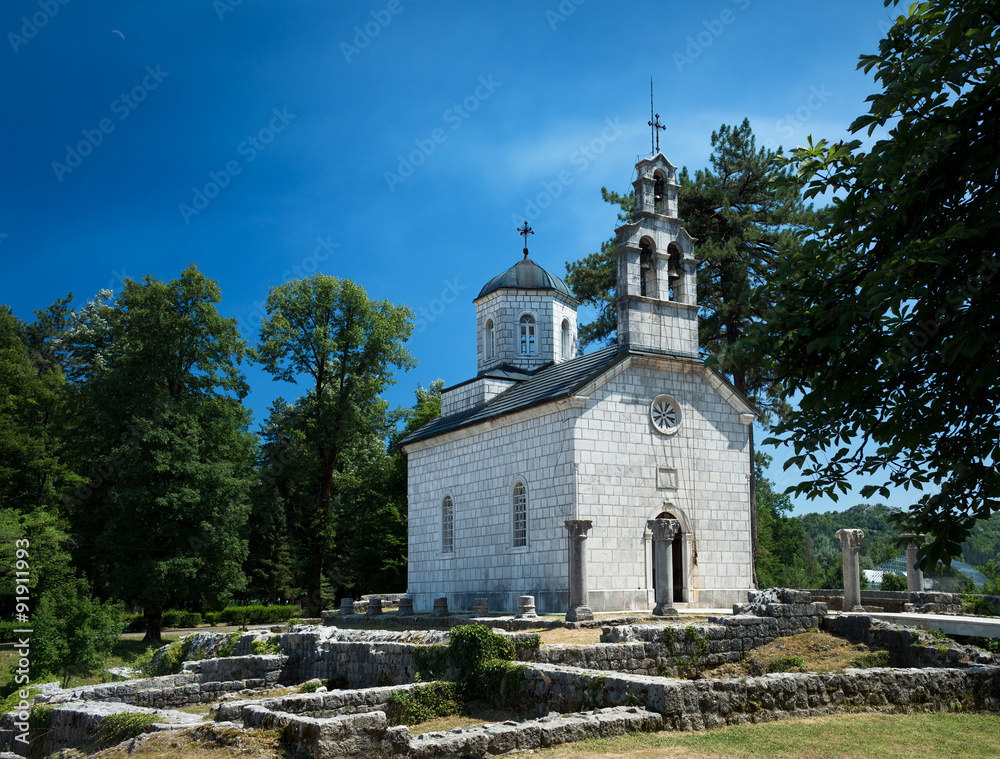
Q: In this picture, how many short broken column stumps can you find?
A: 6